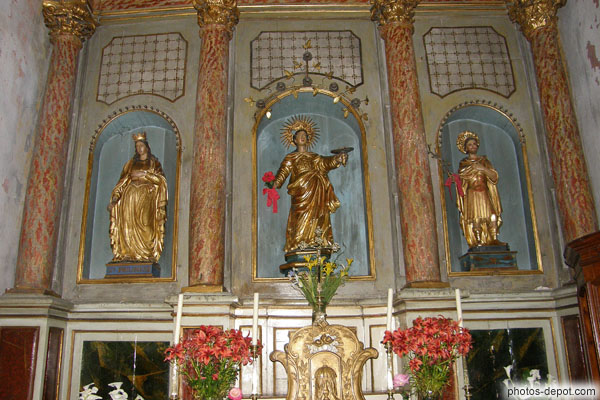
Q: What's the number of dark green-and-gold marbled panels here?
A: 2